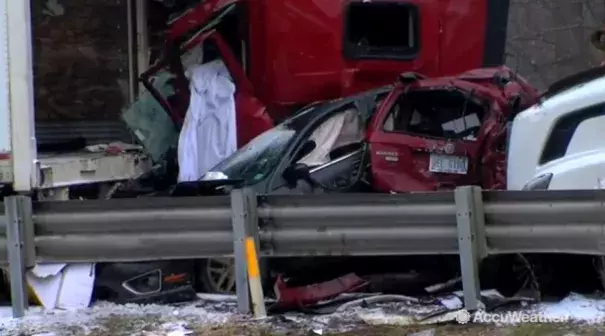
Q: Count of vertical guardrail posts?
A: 3